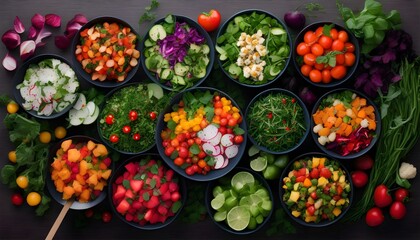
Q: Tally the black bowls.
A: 13